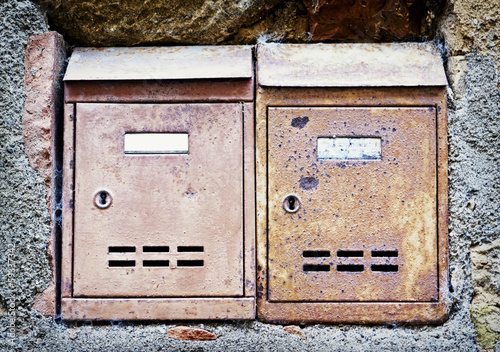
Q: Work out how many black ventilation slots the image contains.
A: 12